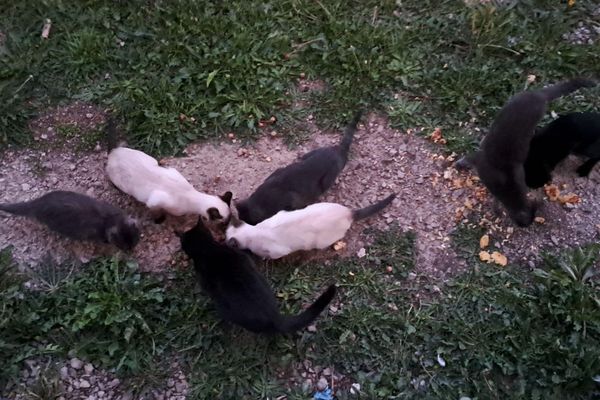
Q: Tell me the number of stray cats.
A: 7